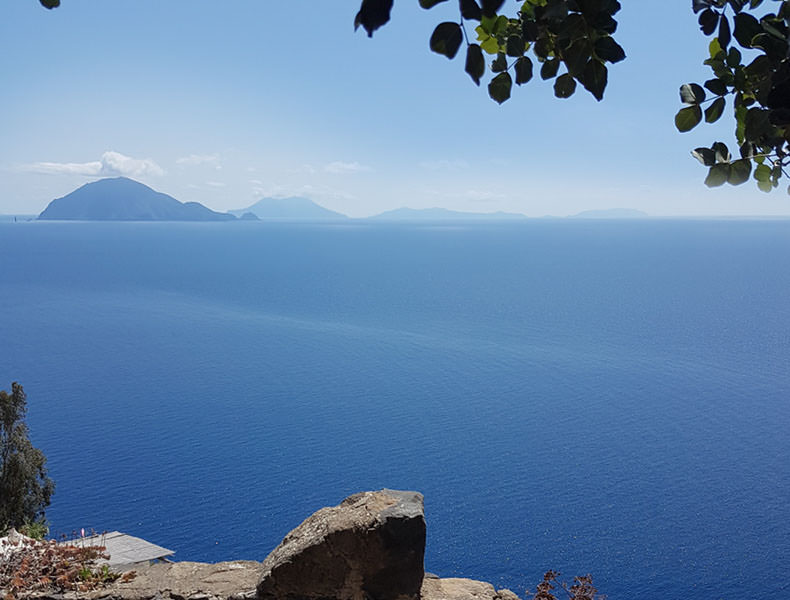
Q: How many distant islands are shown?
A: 4